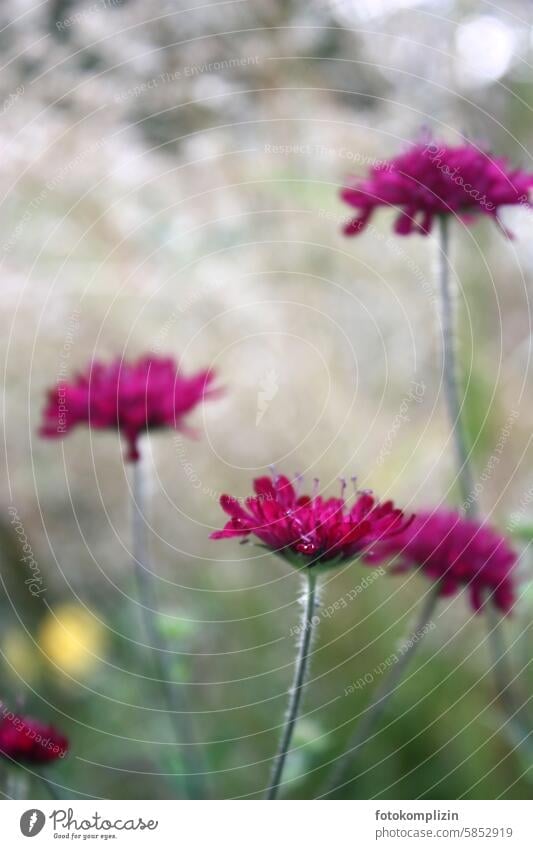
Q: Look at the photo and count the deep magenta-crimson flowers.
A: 5